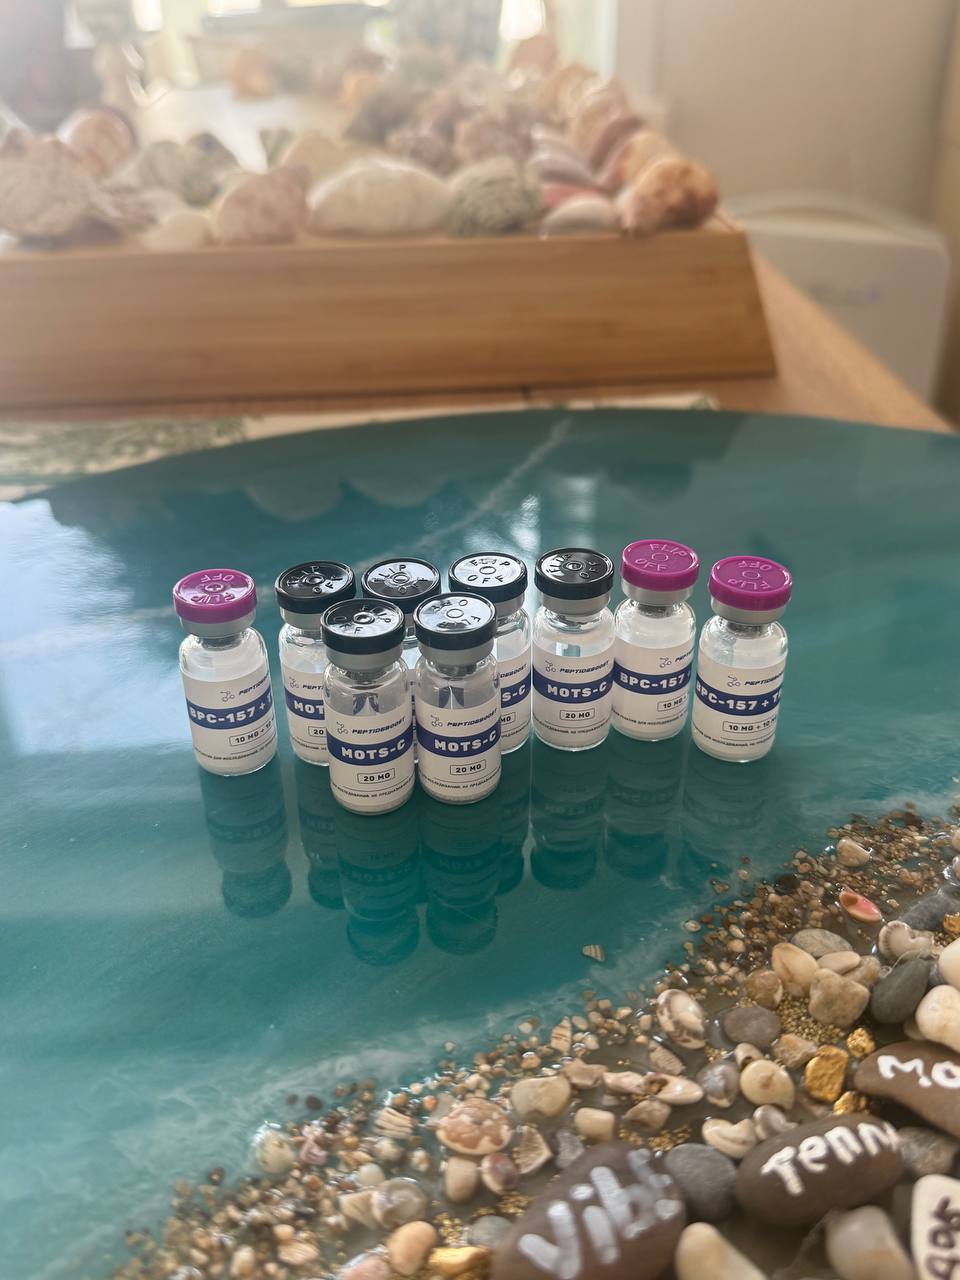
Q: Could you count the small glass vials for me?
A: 9